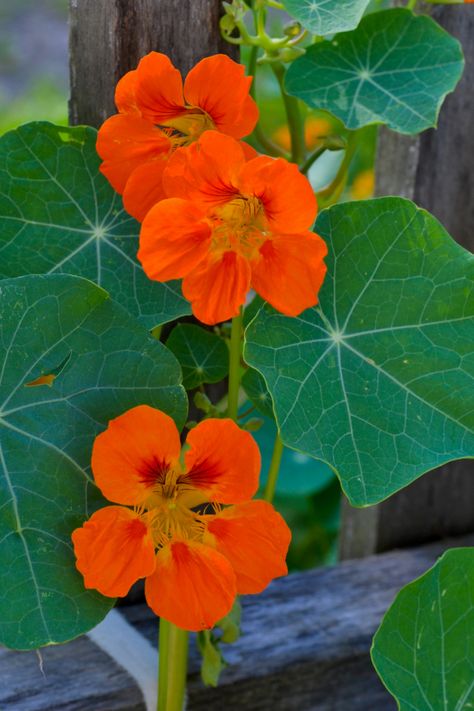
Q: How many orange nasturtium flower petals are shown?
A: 15